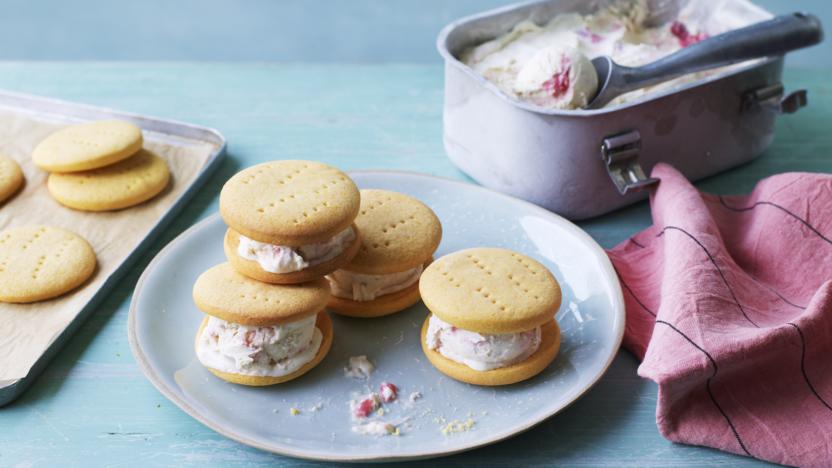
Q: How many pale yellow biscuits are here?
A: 12